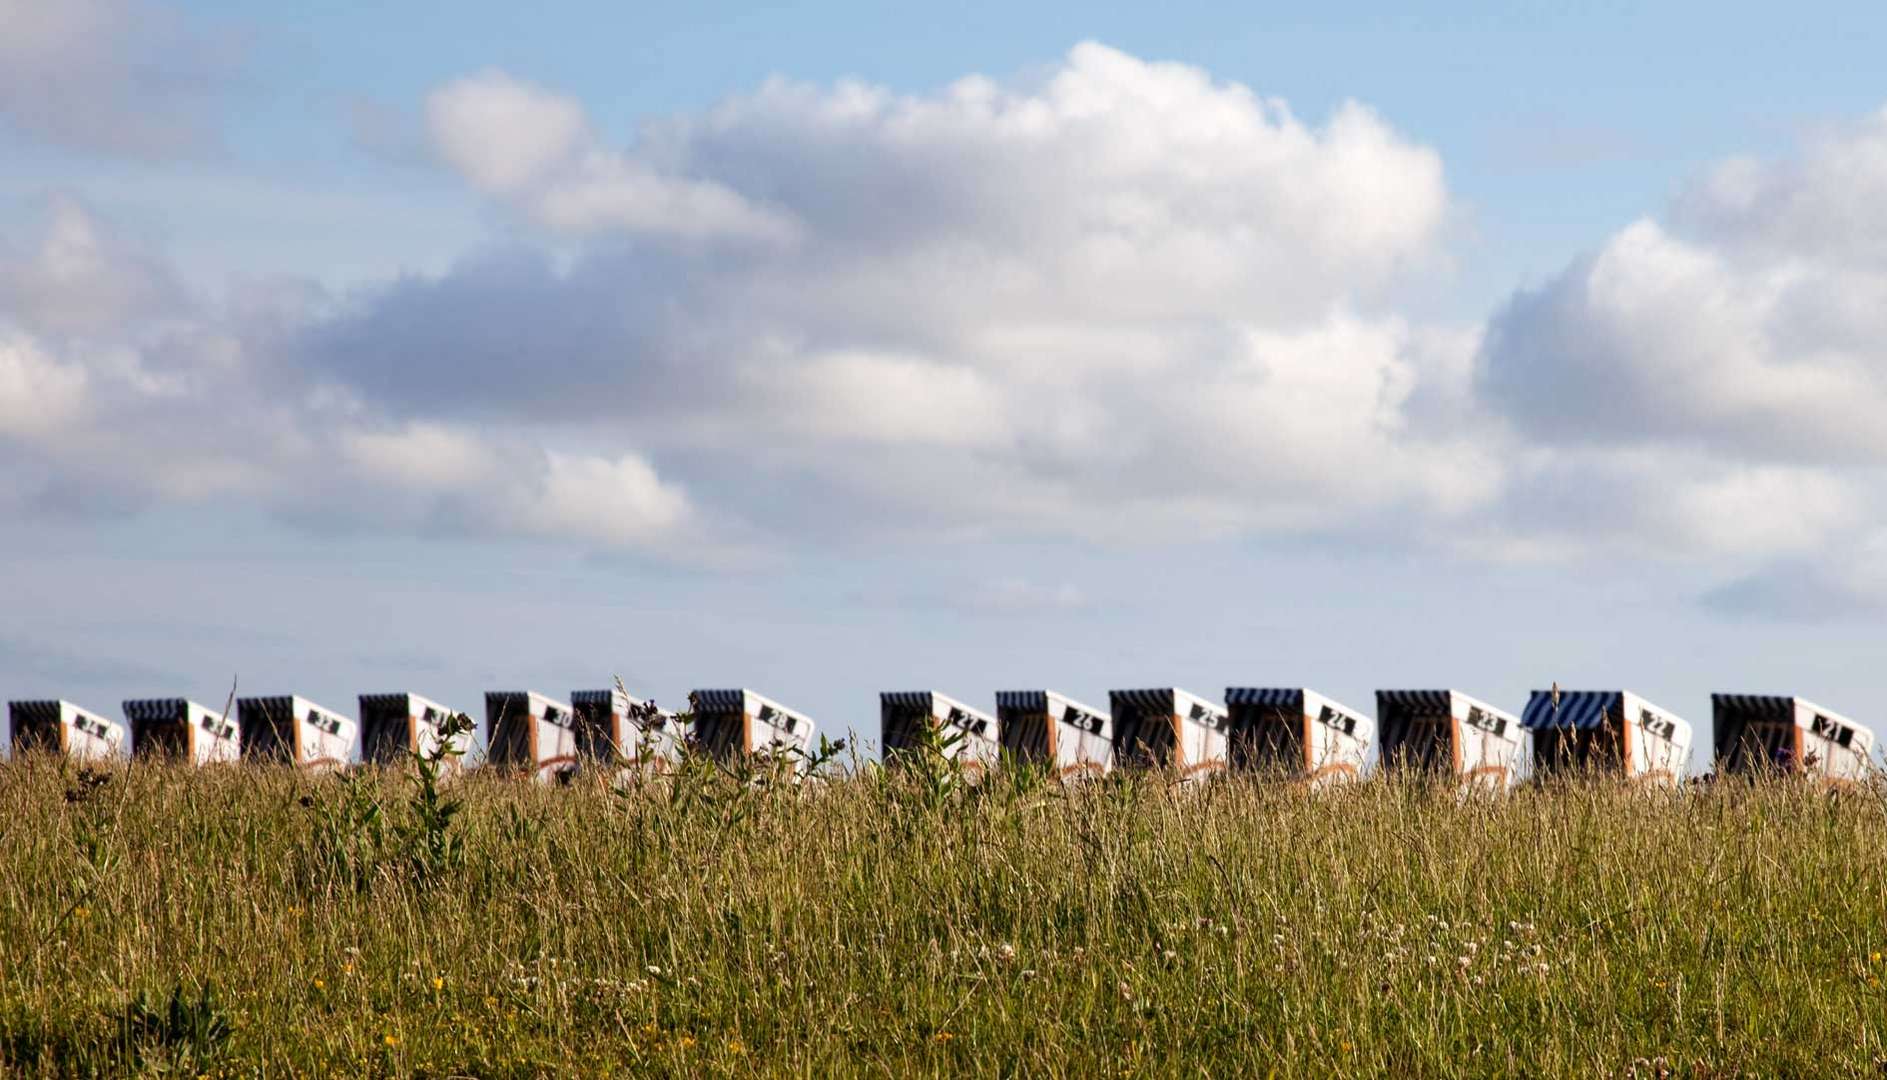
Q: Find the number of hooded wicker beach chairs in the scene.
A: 14